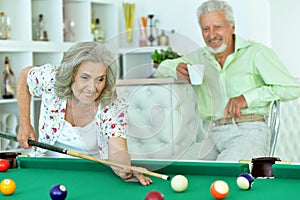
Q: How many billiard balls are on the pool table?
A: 7